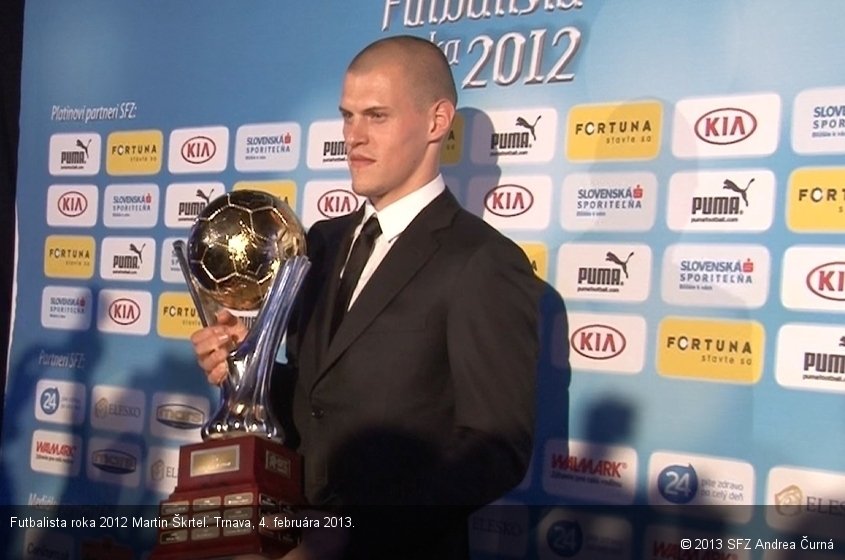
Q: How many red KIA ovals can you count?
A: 8